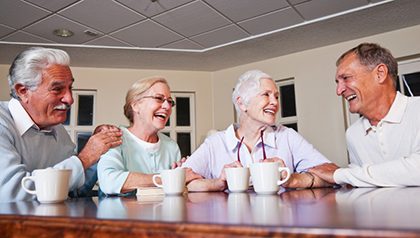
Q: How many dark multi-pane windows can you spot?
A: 4